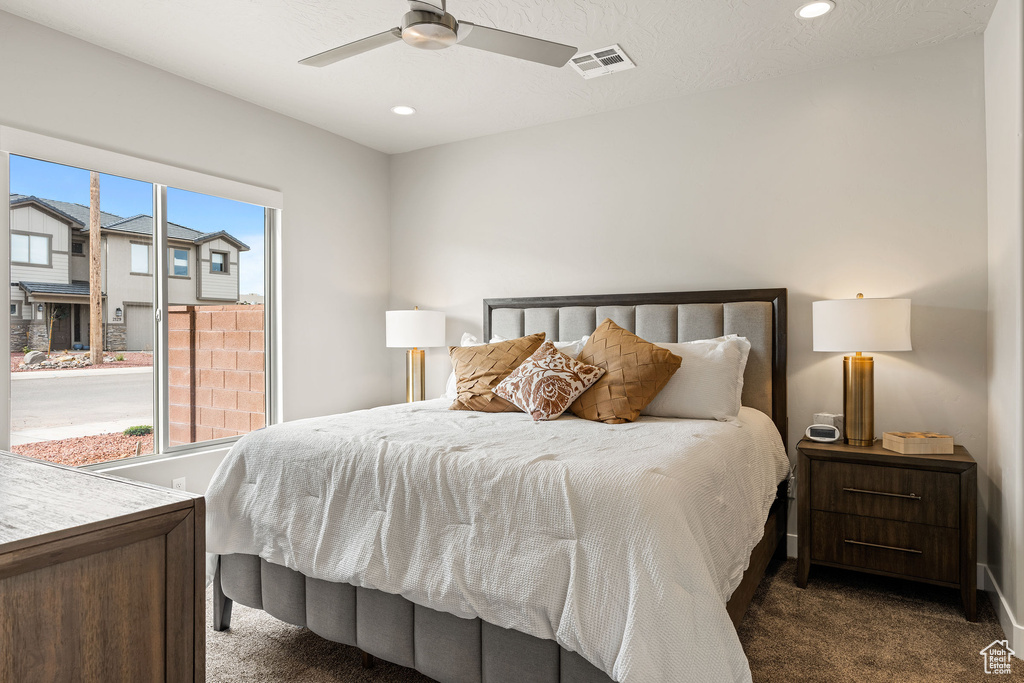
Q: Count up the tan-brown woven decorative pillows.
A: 2